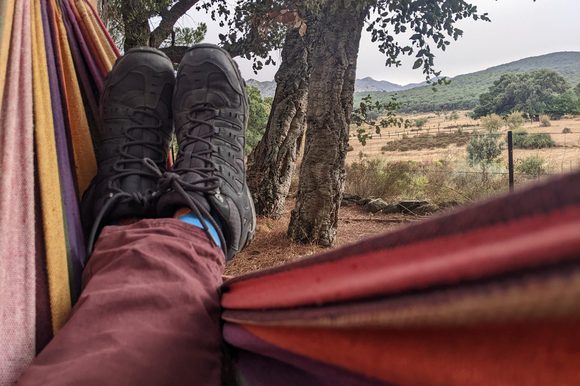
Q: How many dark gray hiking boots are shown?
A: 2